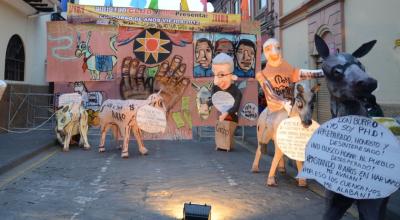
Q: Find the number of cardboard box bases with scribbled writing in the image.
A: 1